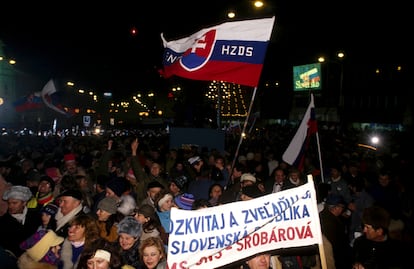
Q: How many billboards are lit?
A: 1